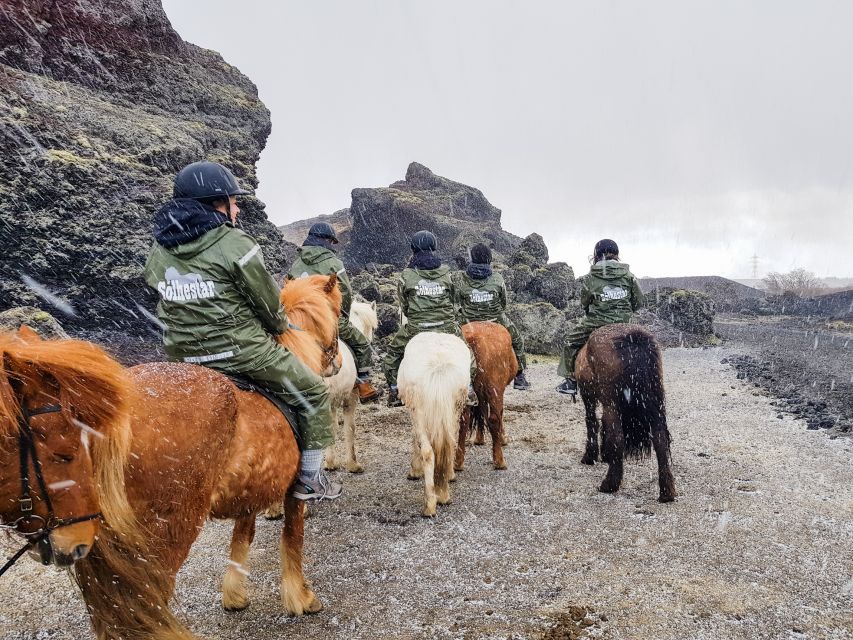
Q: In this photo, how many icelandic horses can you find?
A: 6